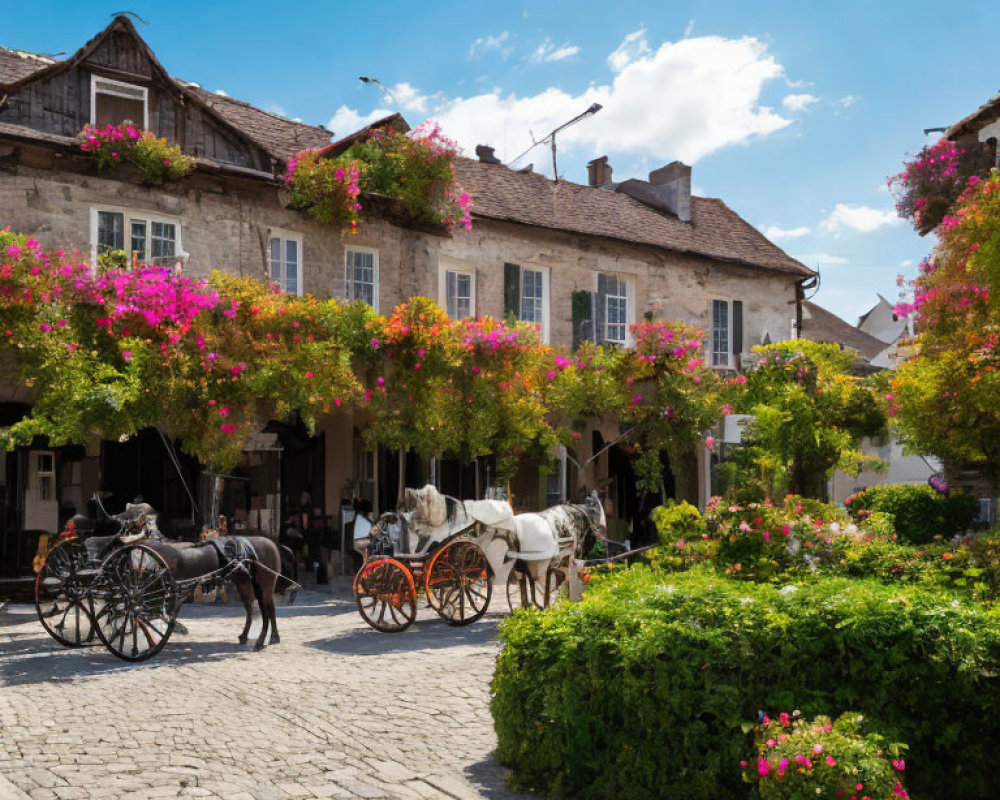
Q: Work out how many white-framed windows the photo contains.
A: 8